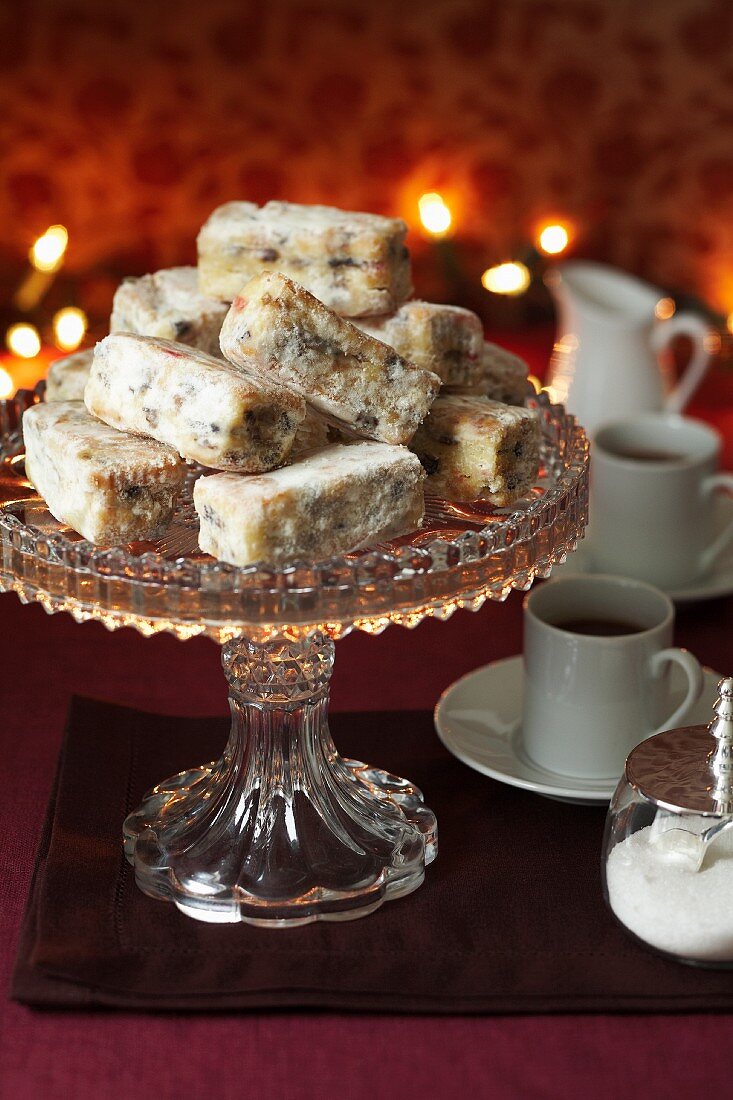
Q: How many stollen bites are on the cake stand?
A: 11